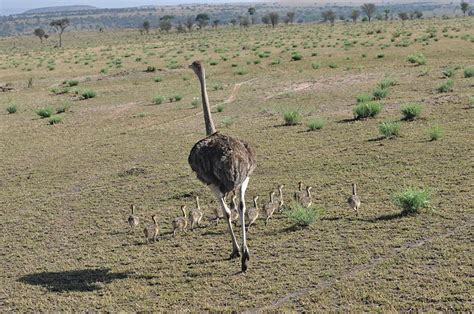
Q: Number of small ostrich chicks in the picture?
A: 12